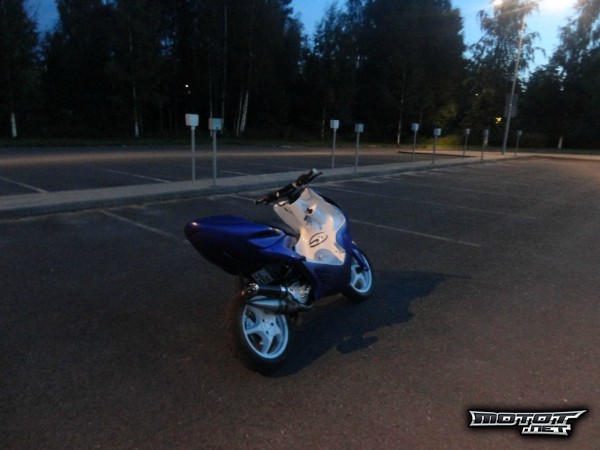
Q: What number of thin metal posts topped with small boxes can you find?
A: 9